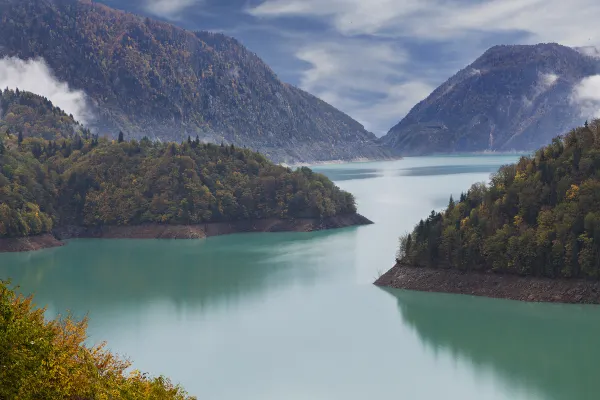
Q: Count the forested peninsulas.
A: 2